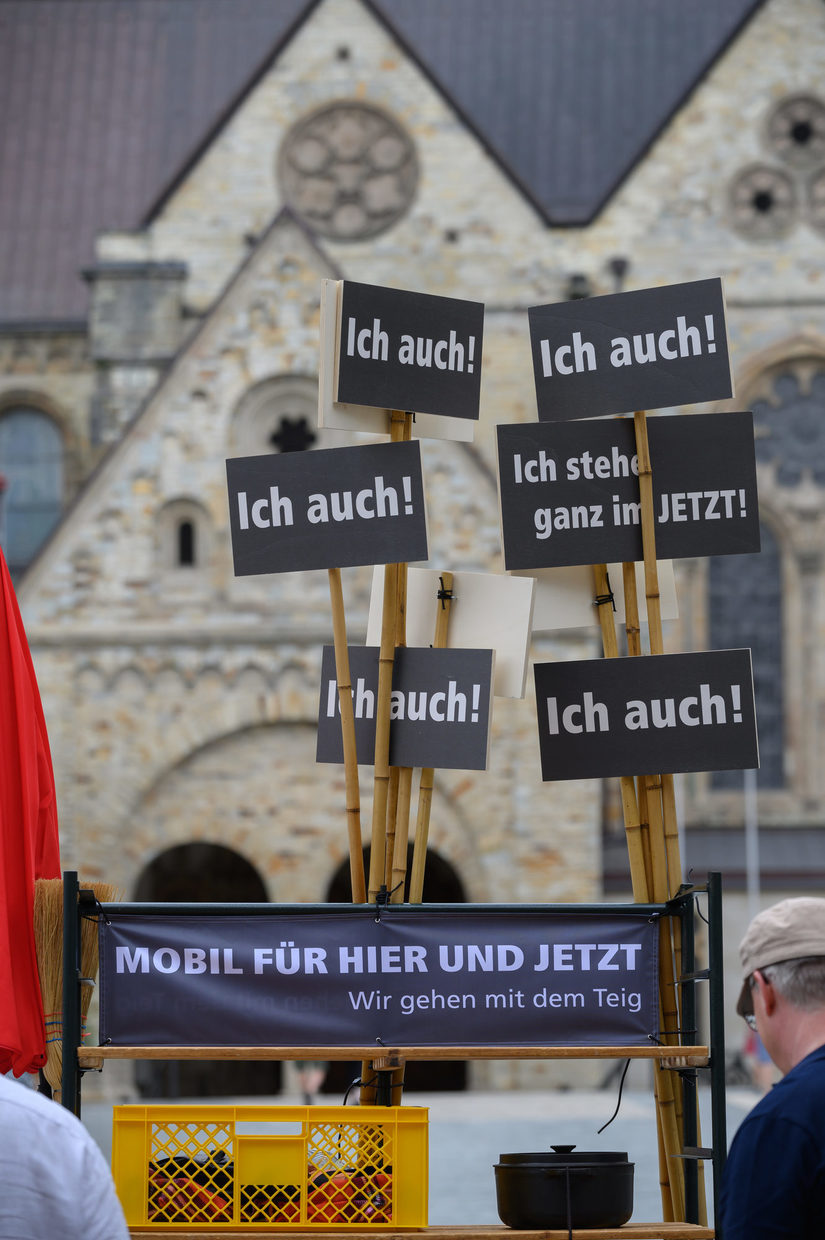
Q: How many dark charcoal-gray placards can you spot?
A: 6